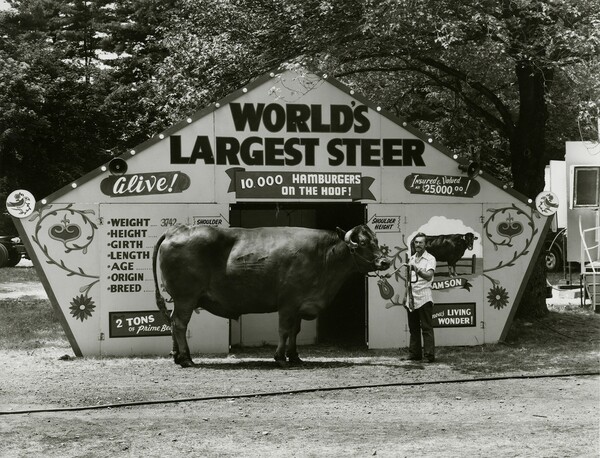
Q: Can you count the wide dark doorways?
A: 1